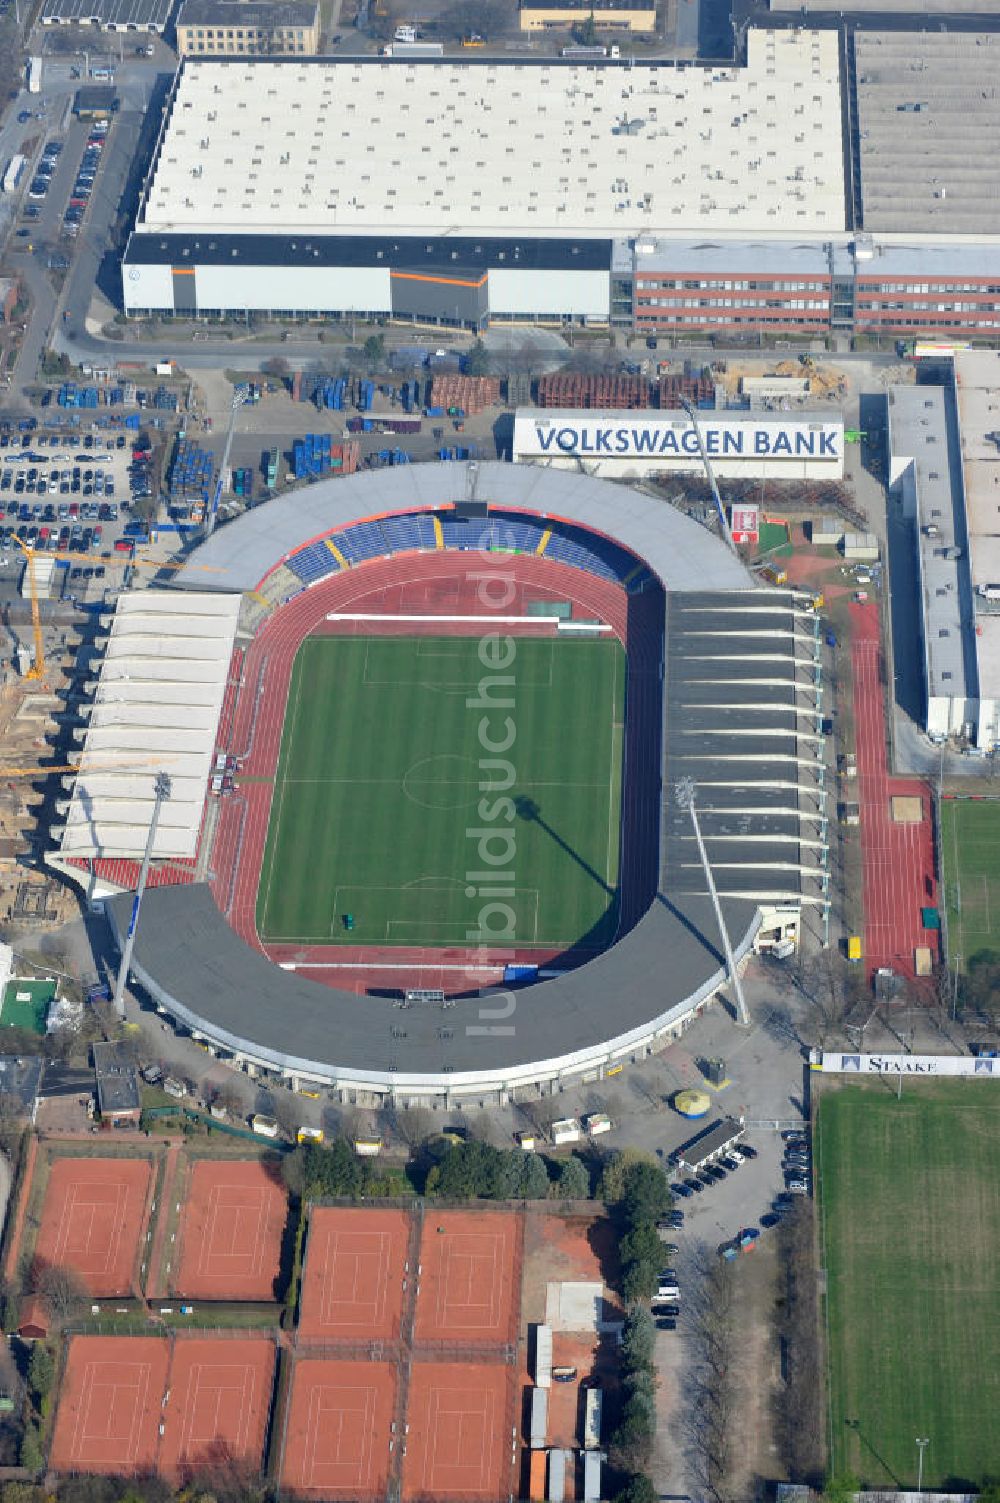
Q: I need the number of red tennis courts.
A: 8